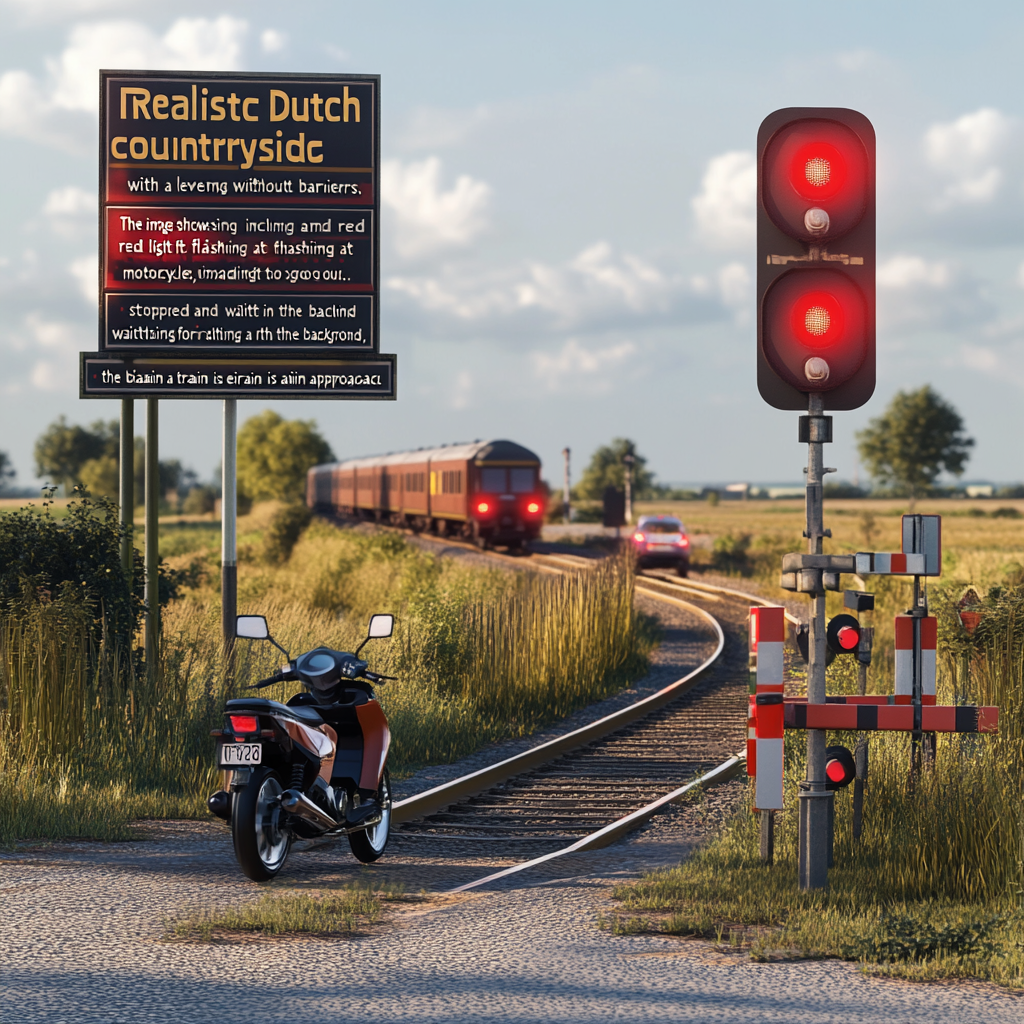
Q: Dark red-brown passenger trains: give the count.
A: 1